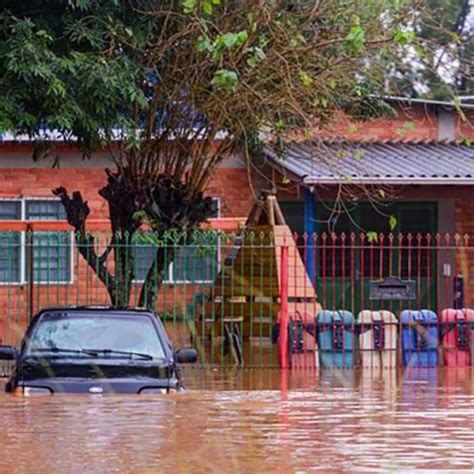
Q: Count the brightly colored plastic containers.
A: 5